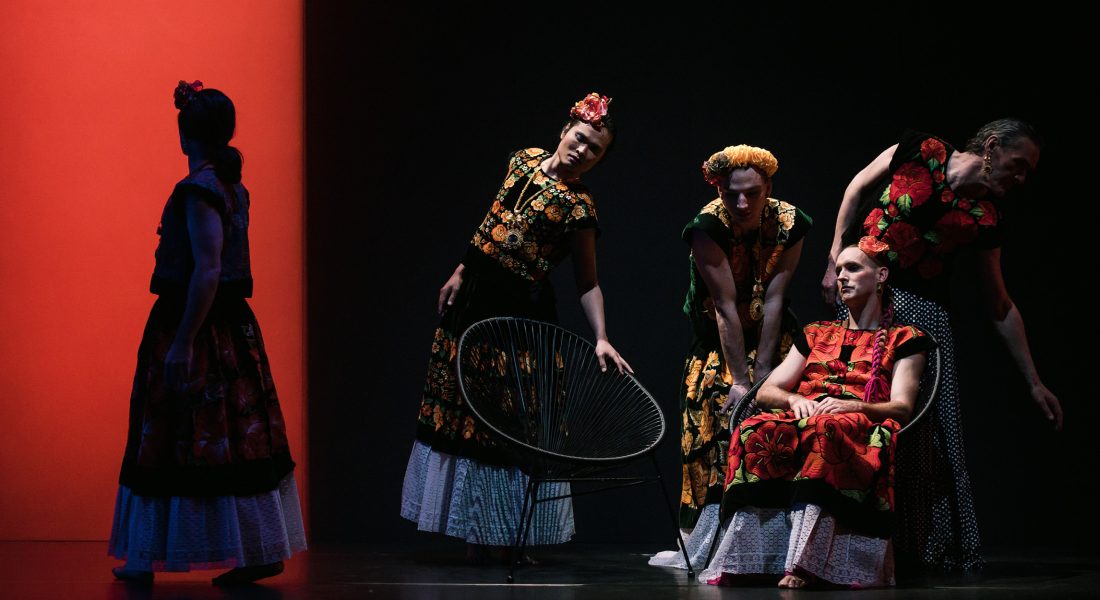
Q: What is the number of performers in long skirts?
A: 5